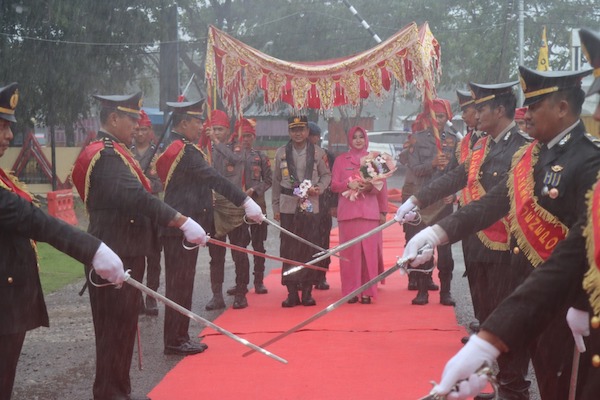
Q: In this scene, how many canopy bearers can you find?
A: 4